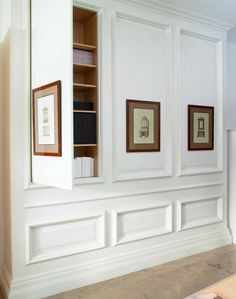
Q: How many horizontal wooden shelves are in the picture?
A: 5